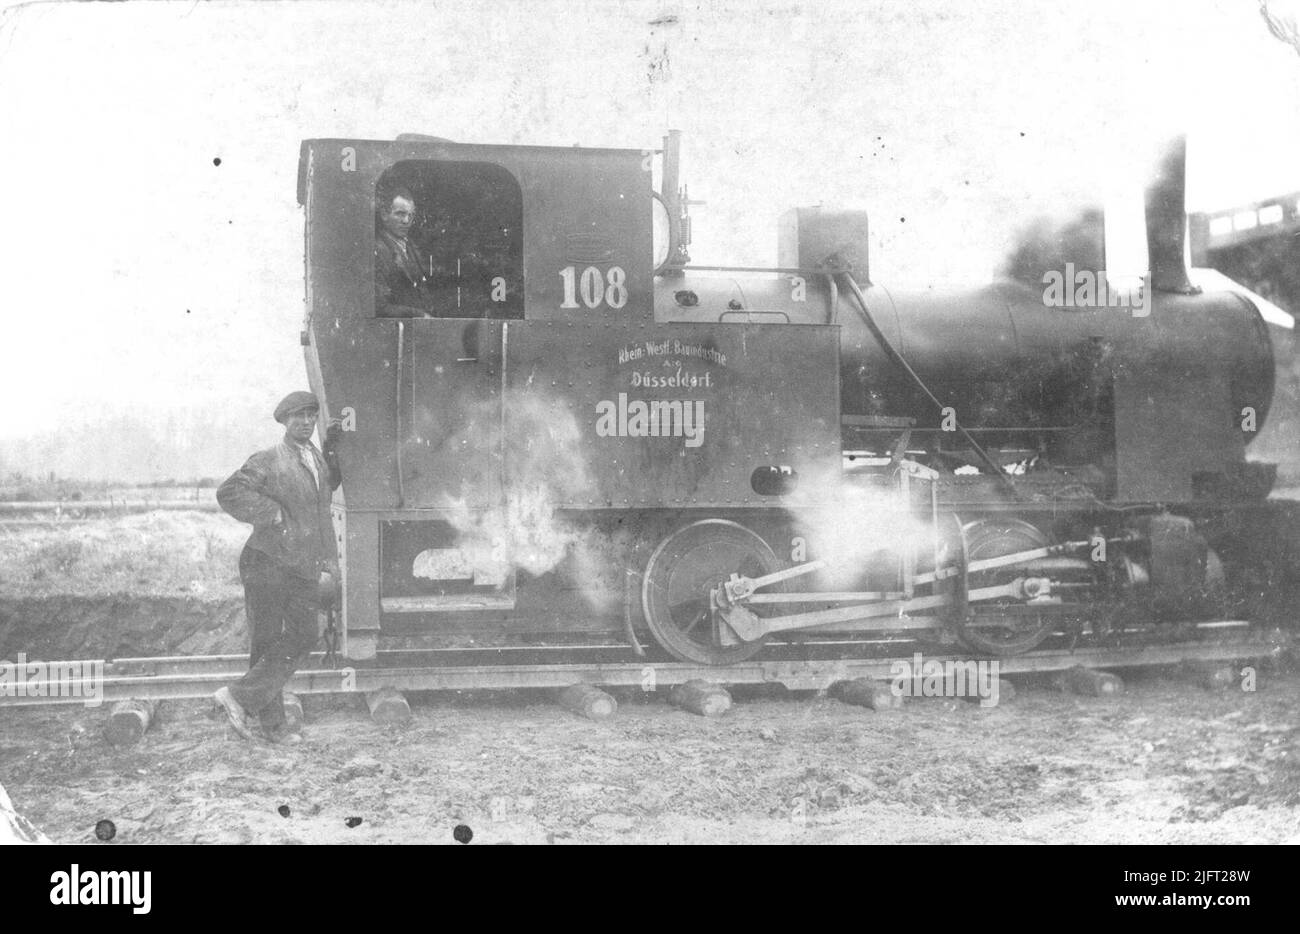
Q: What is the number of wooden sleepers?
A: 9